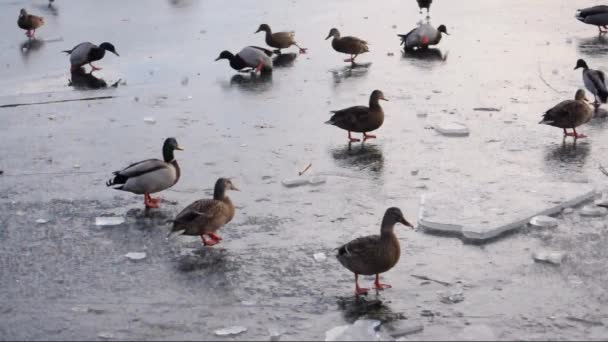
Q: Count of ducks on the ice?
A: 14